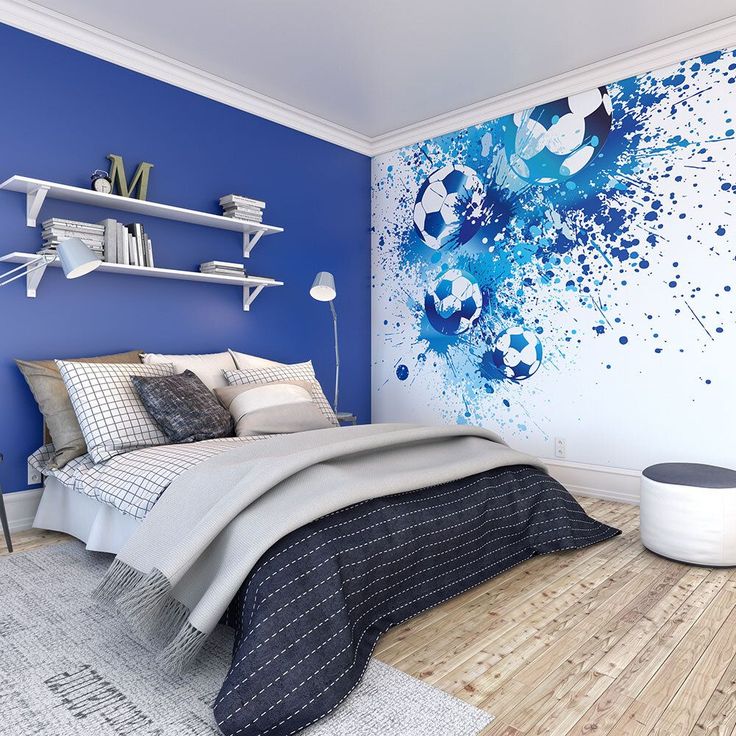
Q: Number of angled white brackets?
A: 4